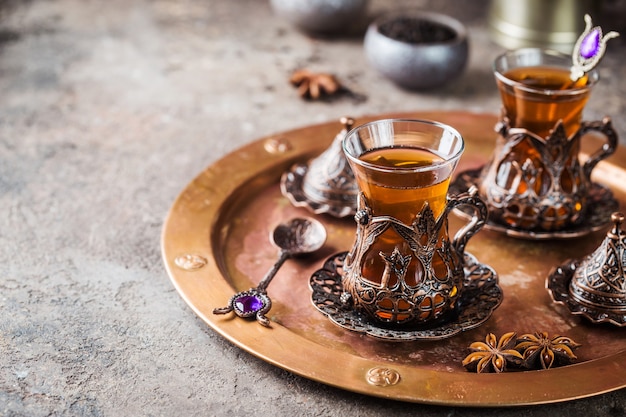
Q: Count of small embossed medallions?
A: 3